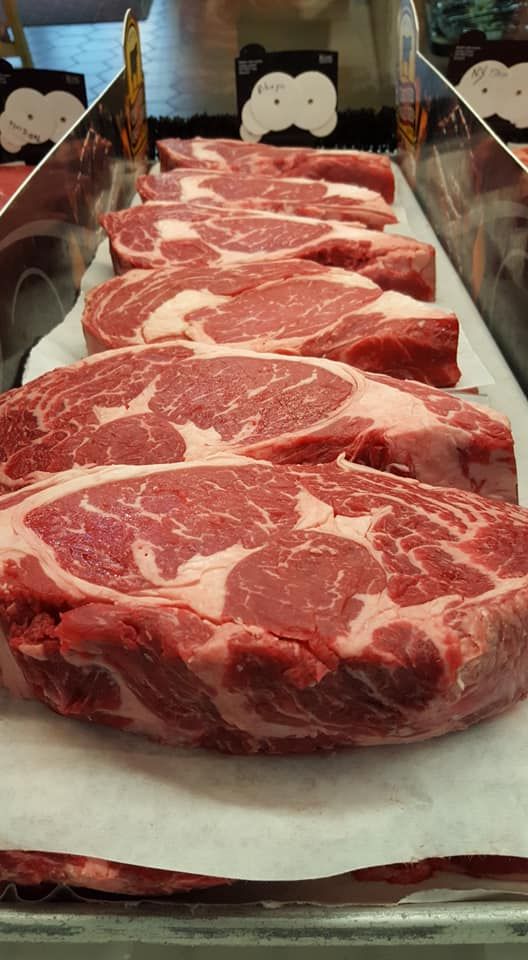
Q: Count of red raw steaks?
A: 6